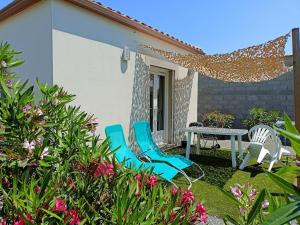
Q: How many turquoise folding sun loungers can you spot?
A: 2